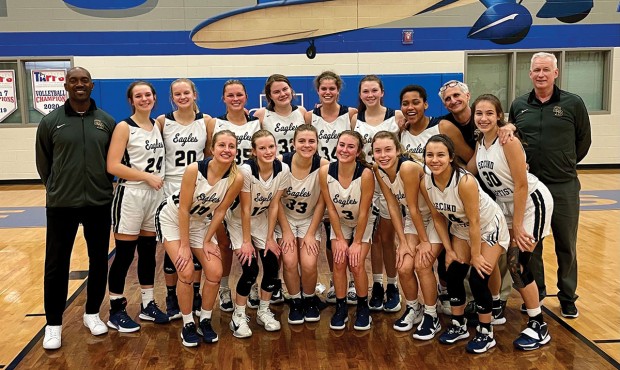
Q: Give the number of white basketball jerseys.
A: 14